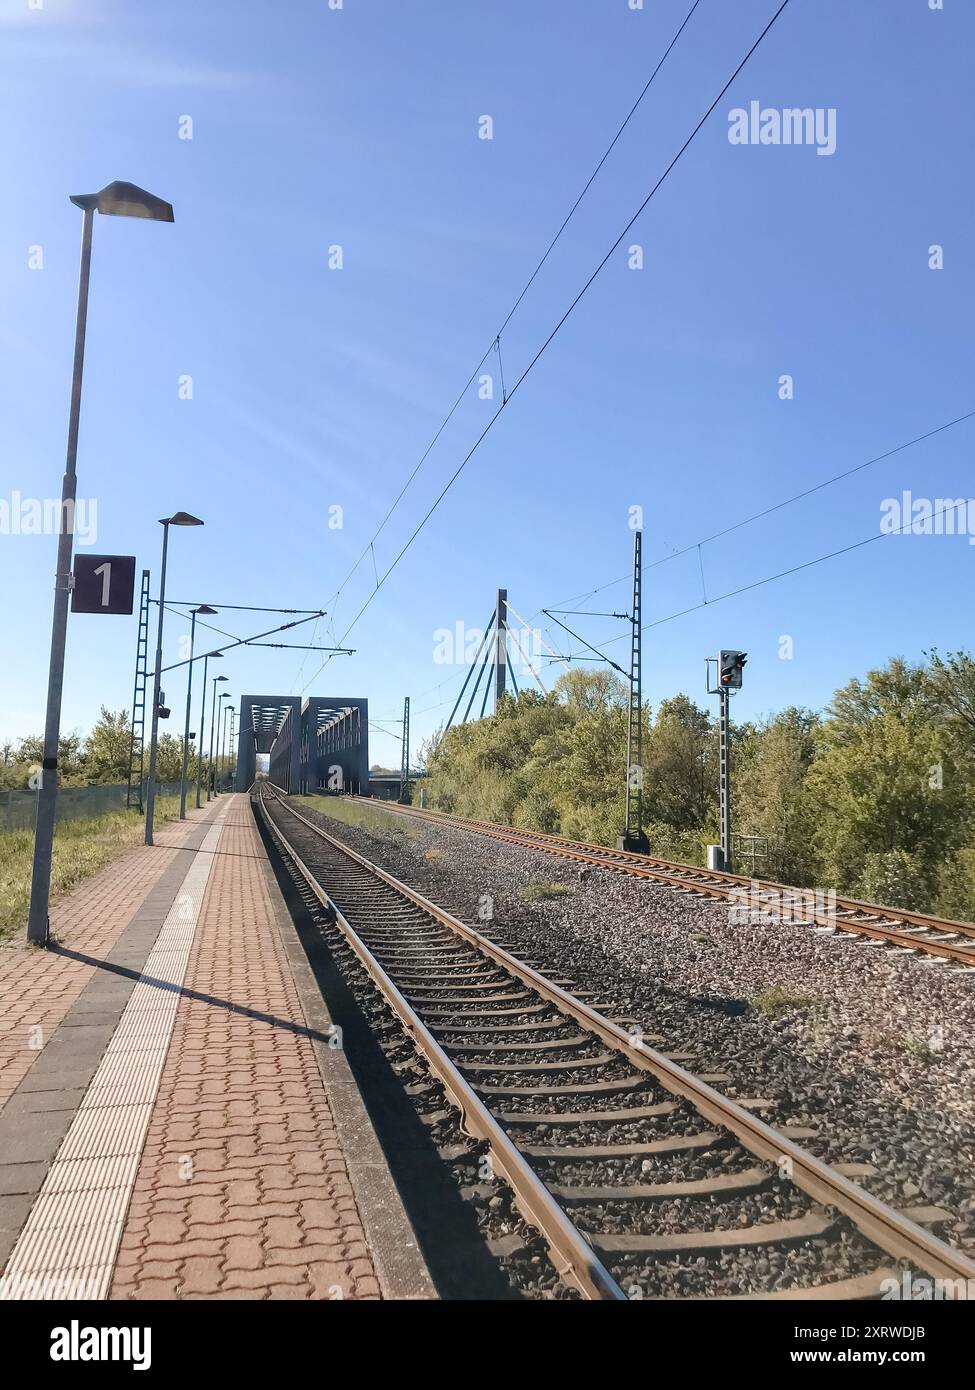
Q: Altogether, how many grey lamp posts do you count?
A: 7